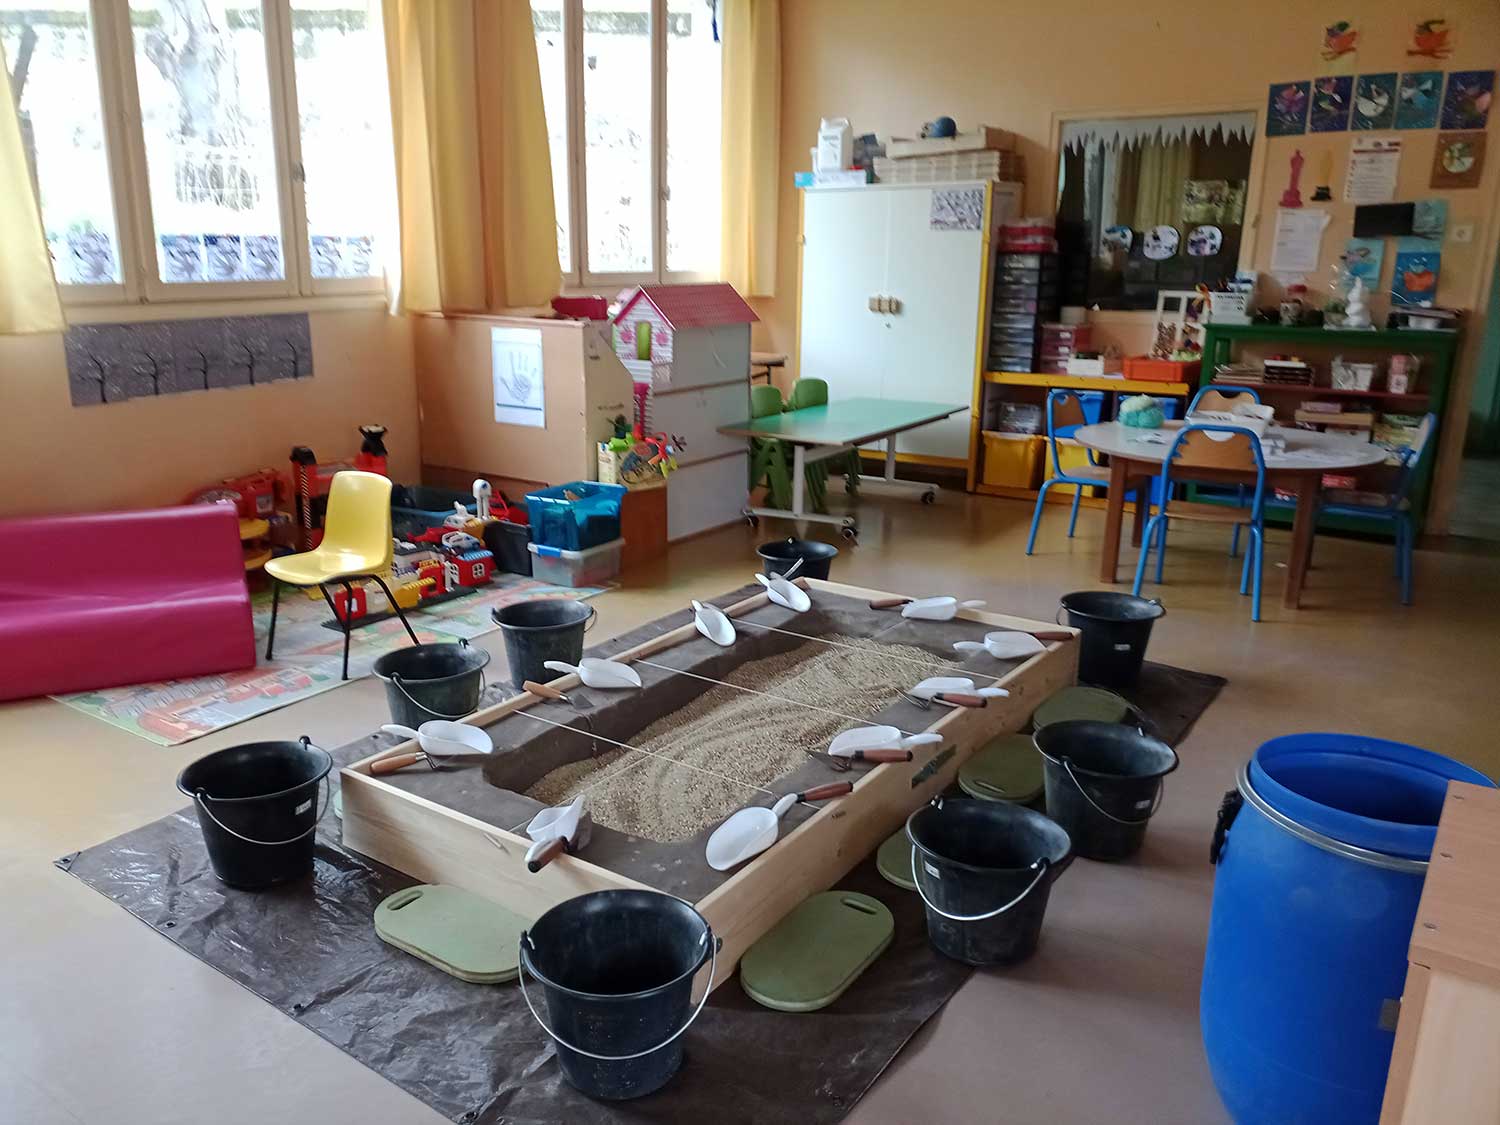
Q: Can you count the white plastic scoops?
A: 10